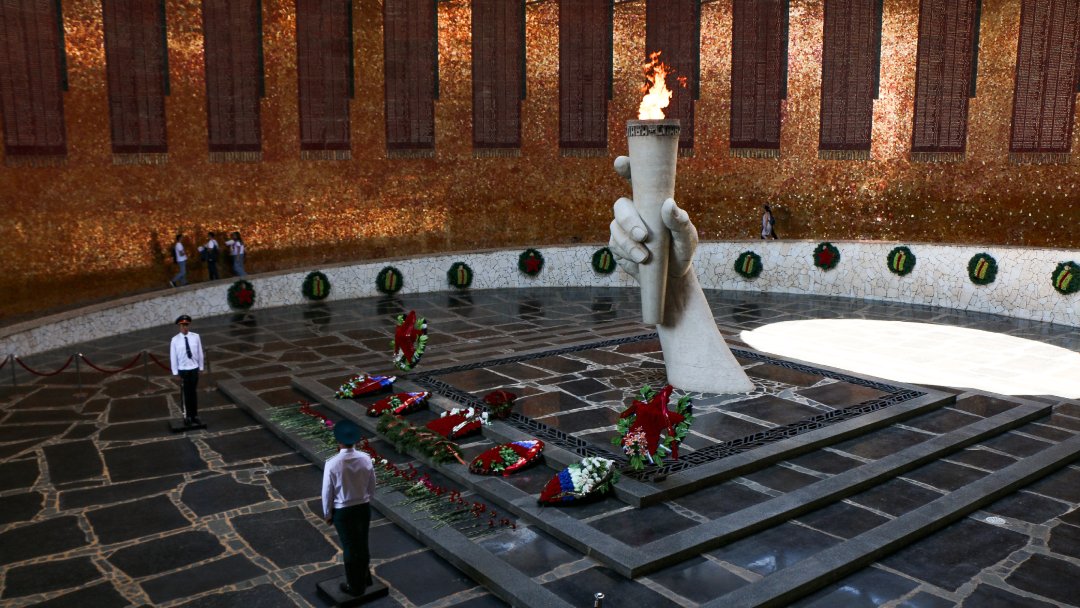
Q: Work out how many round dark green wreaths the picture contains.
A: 11